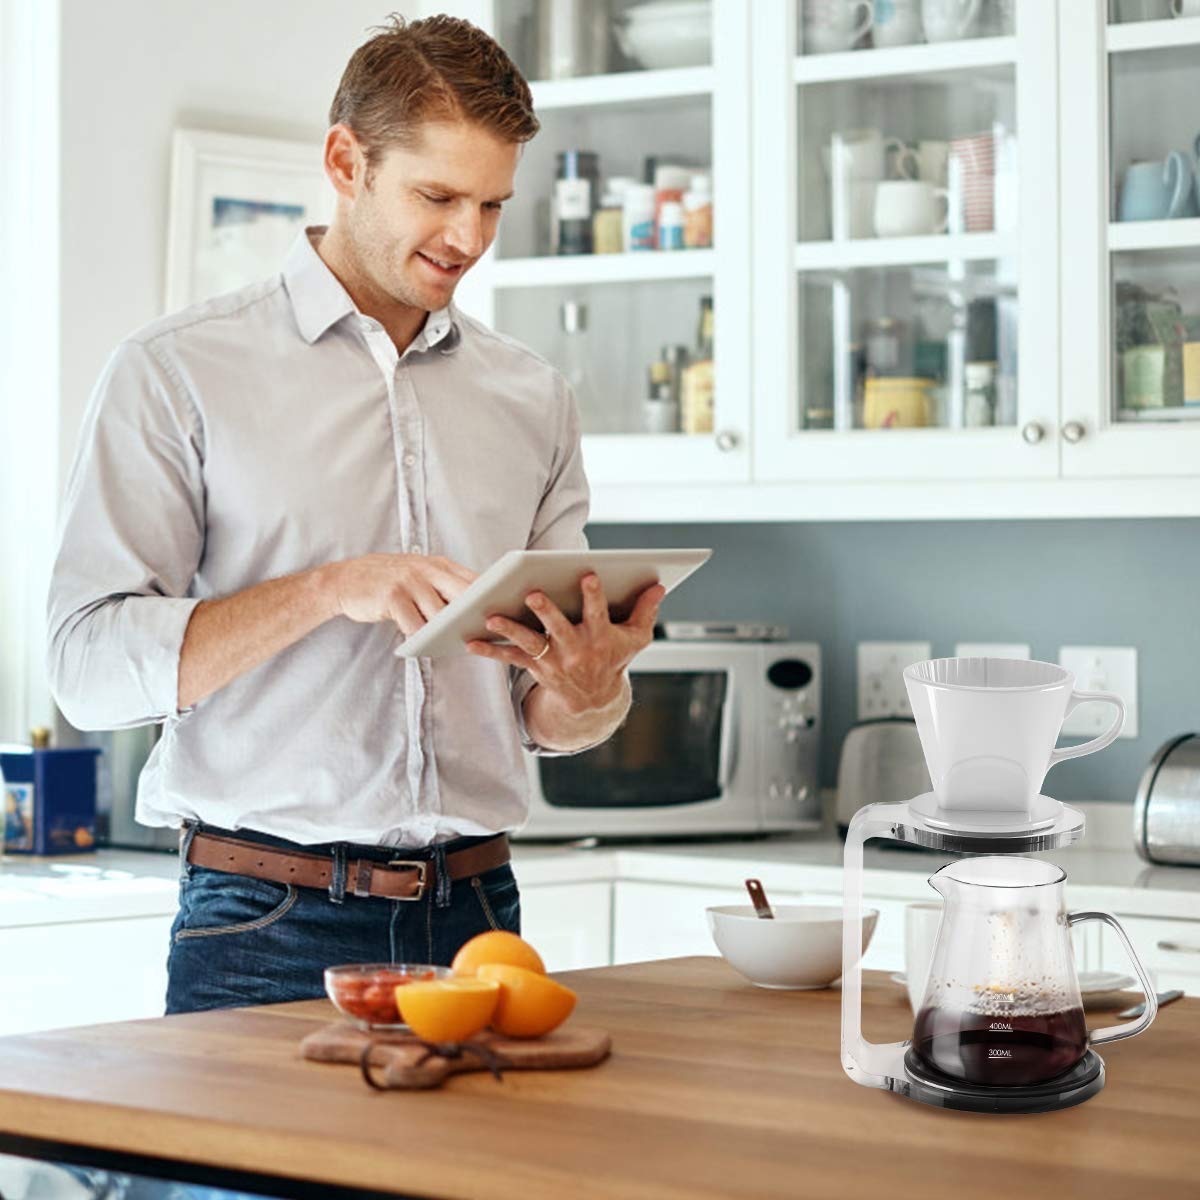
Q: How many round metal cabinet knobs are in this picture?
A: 3